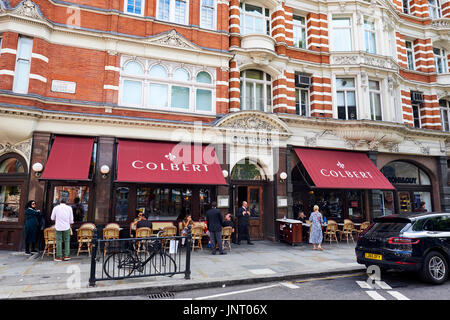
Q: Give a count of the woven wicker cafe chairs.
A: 11